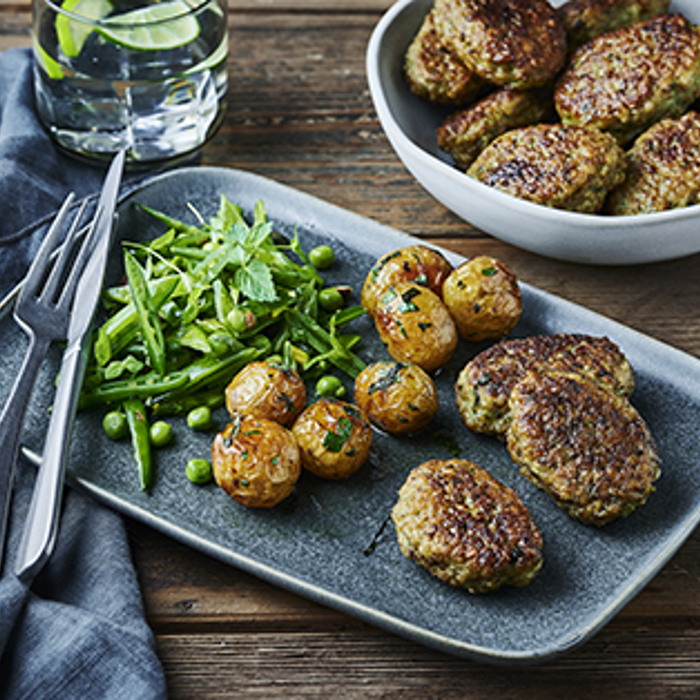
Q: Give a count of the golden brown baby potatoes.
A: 7